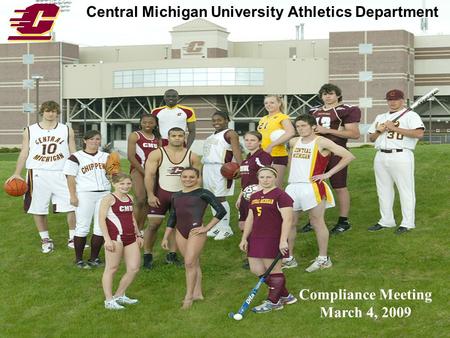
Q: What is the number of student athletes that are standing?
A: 14